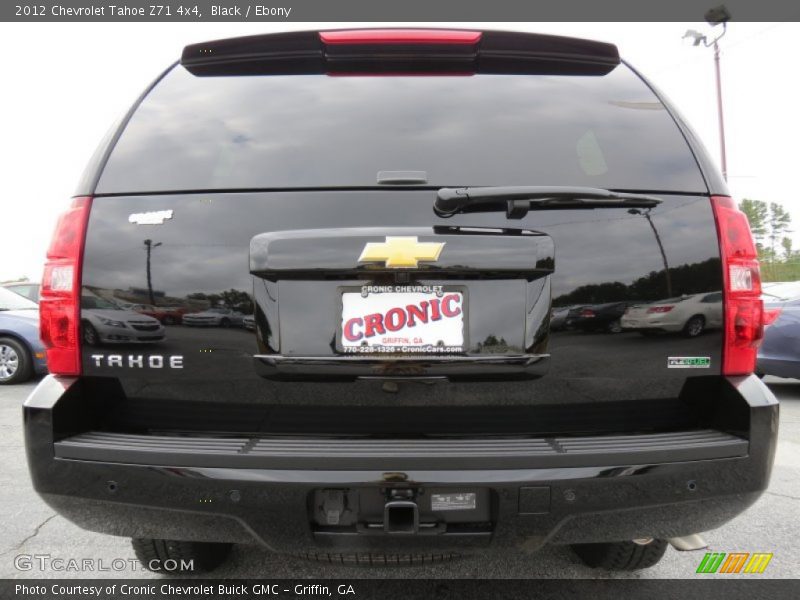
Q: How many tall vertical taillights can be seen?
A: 2